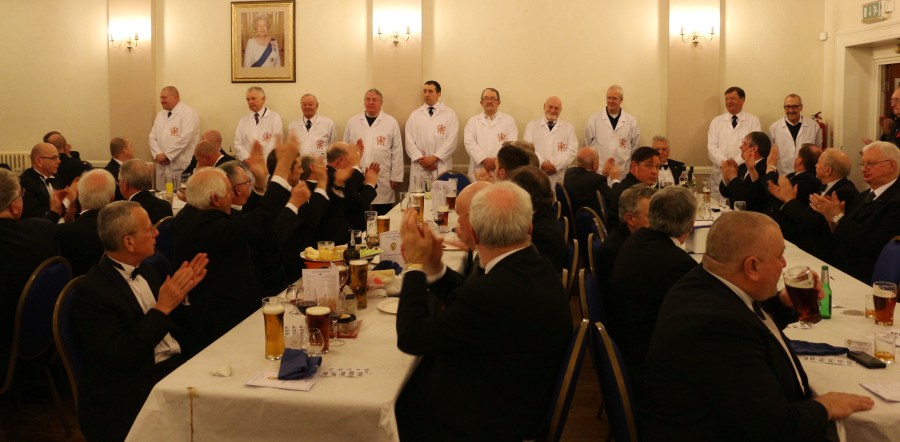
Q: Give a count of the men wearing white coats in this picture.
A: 10